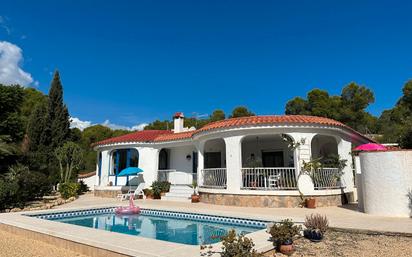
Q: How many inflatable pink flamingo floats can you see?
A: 1